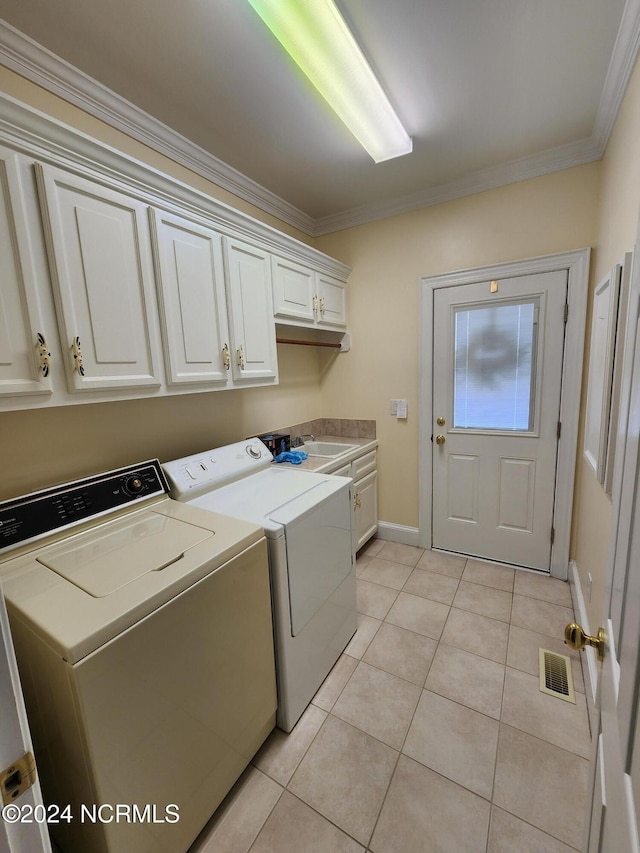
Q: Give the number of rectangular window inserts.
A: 1